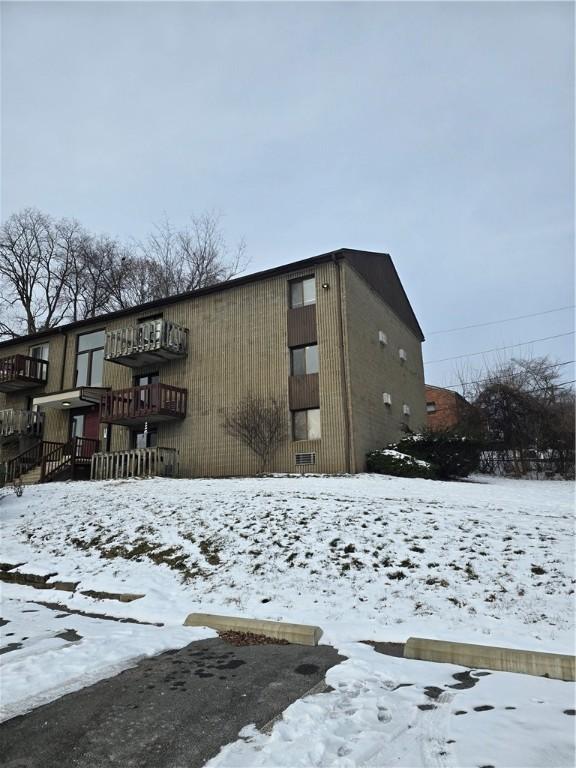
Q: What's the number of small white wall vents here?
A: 4